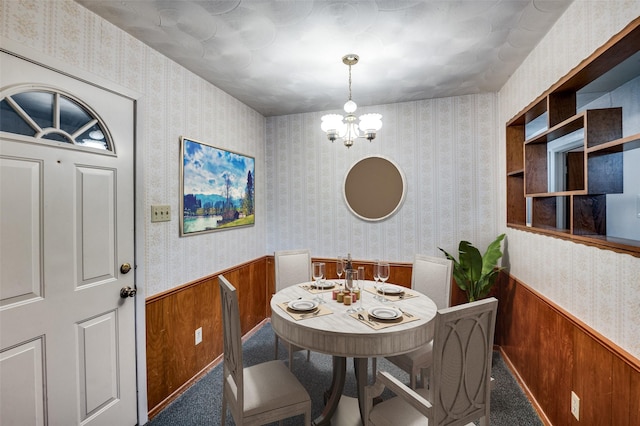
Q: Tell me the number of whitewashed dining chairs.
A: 4